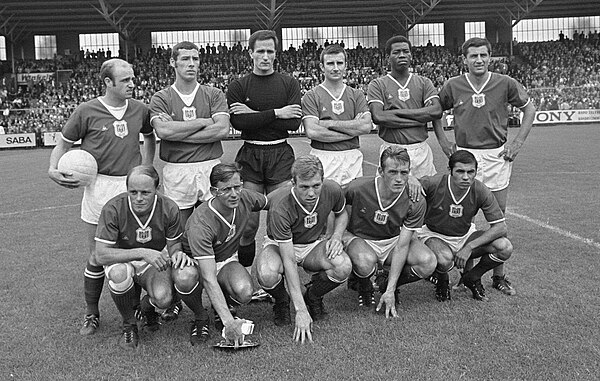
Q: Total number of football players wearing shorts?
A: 11